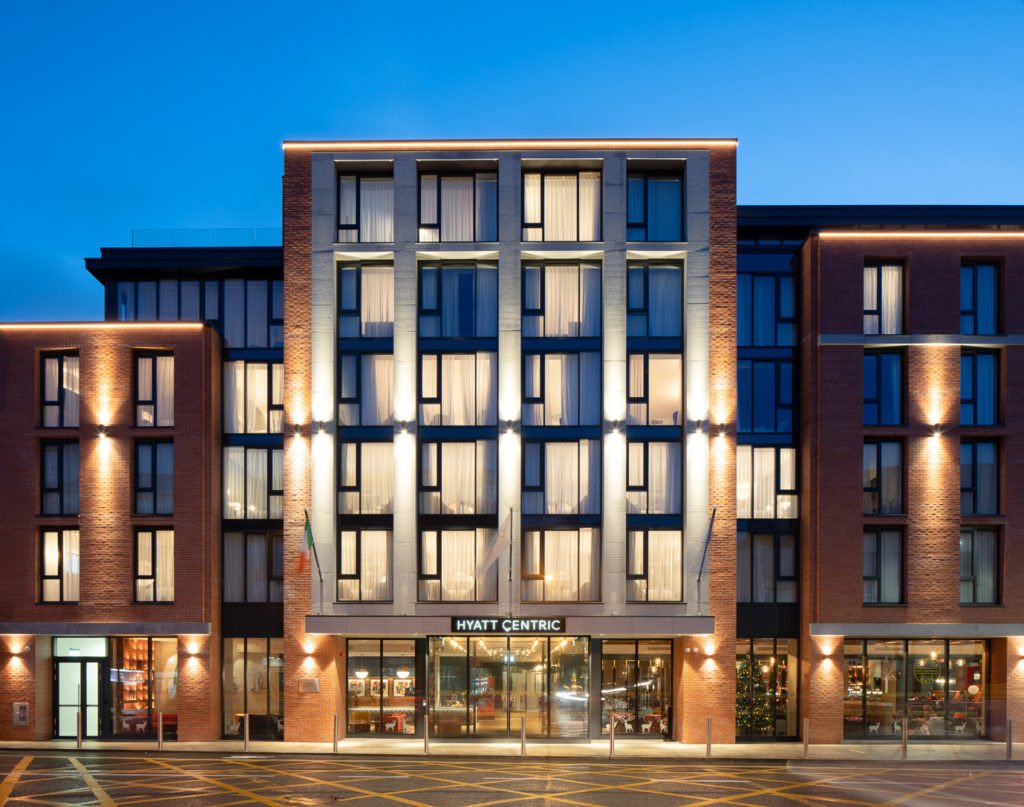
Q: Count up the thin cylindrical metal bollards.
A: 11